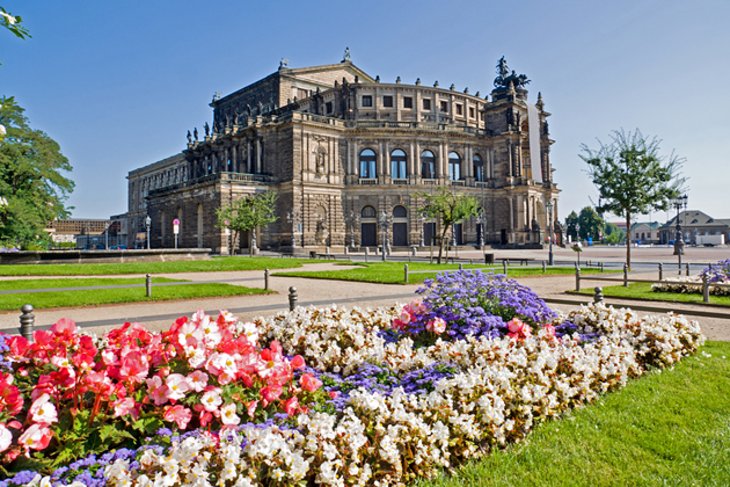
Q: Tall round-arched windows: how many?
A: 5